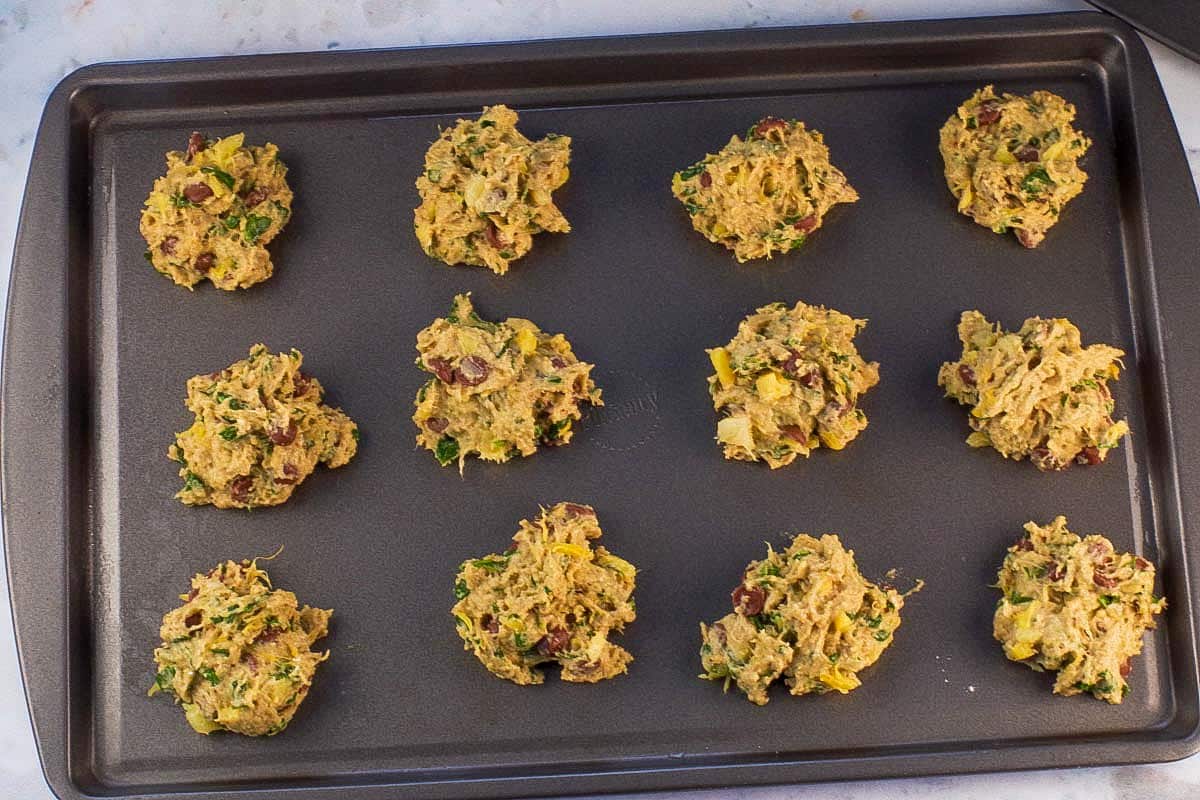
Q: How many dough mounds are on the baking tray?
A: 12